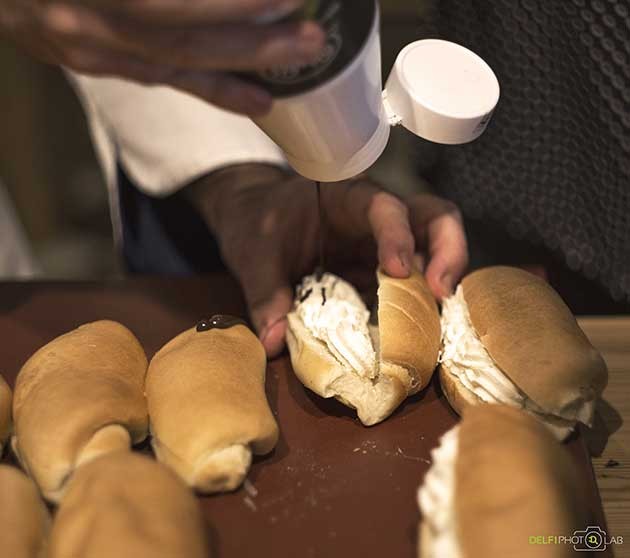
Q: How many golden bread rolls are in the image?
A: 8